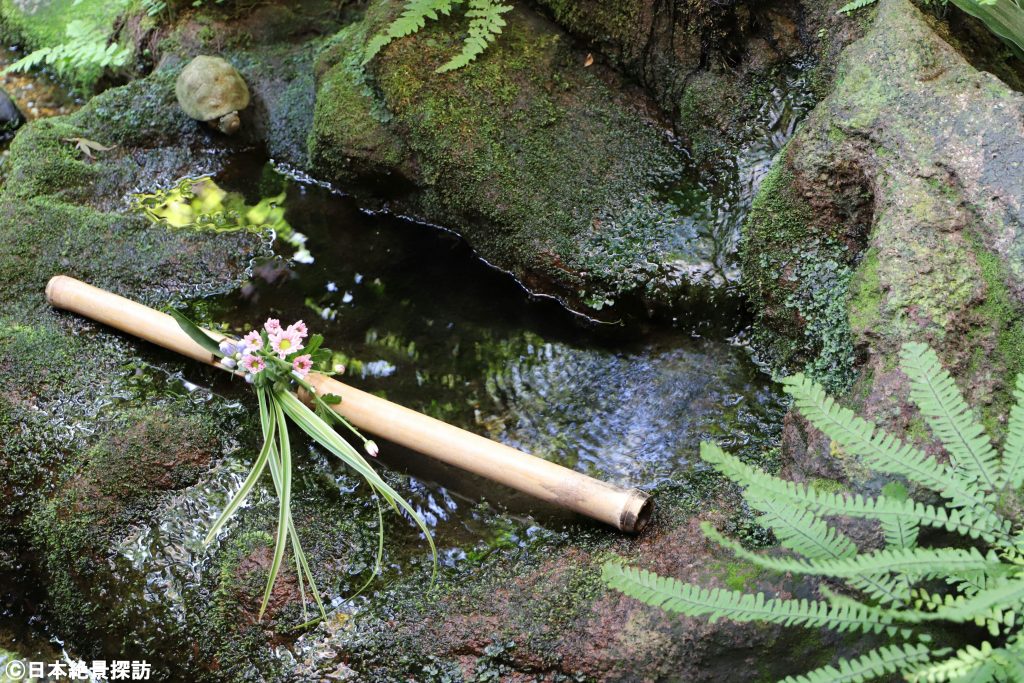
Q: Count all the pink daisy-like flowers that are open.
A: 6